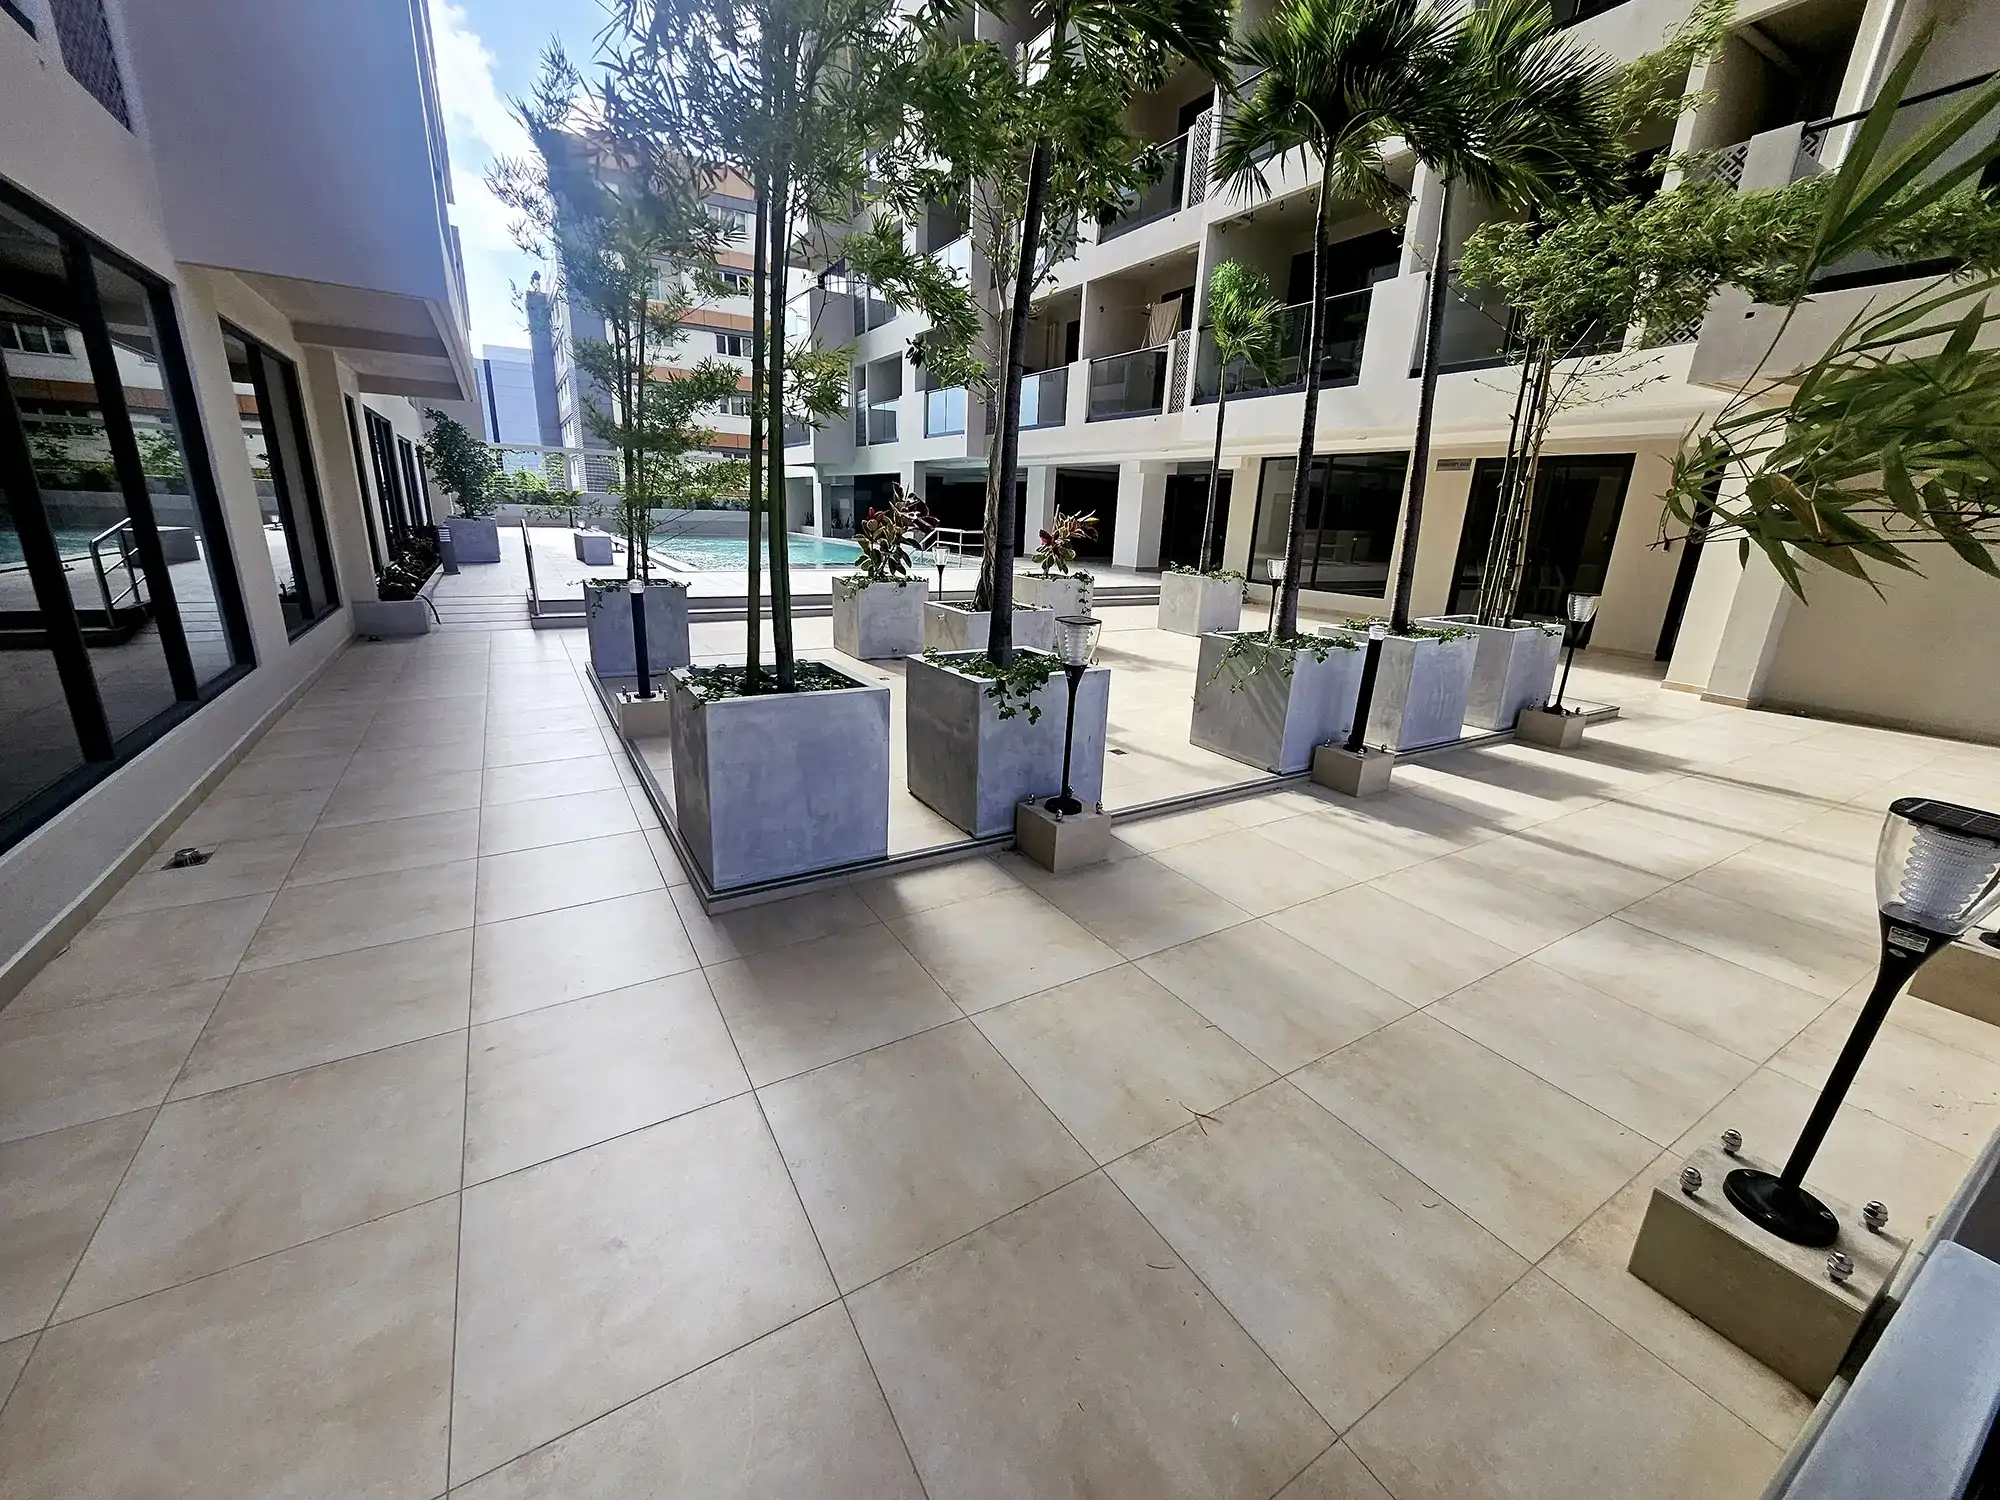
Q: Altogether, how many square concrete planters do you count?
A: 11